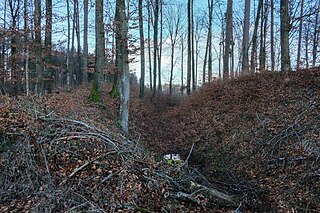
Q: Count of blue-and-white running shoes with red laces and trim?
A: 0